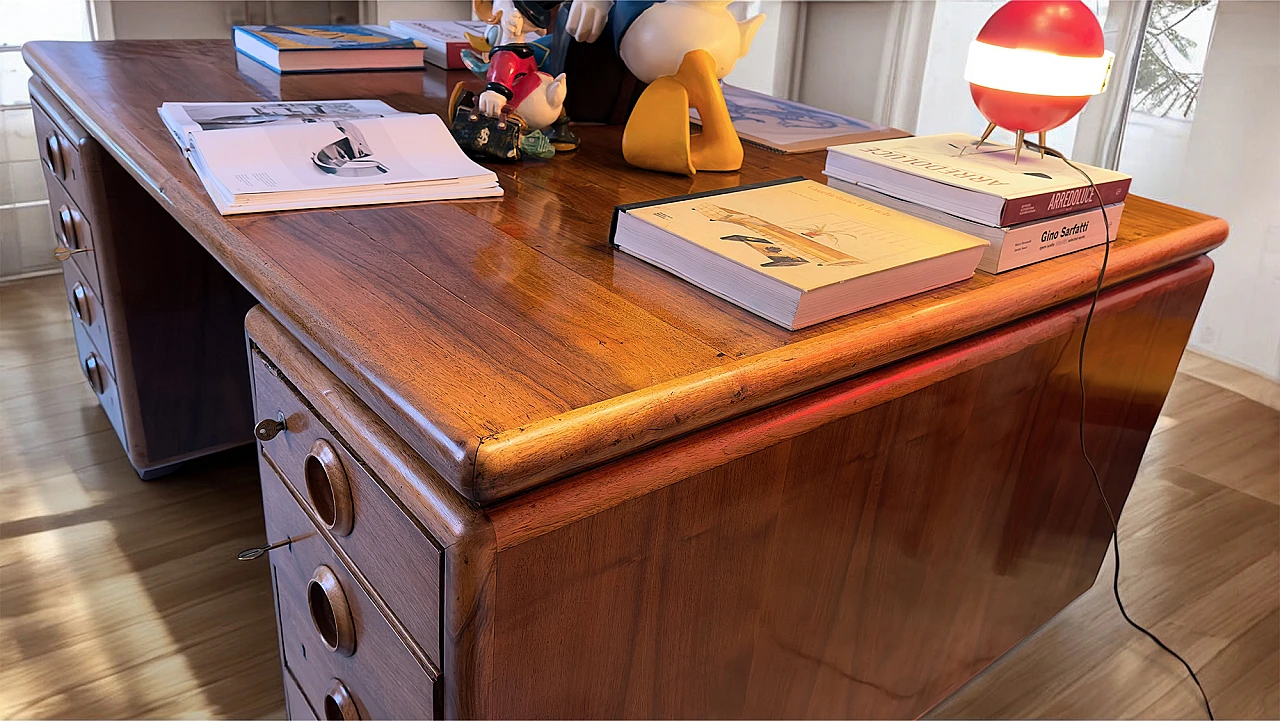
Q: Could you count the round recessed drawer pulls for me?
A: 7